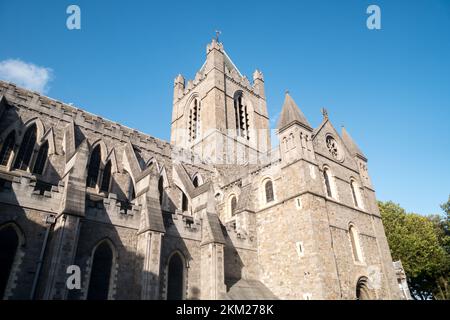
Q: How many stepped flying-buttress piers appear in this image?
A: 3